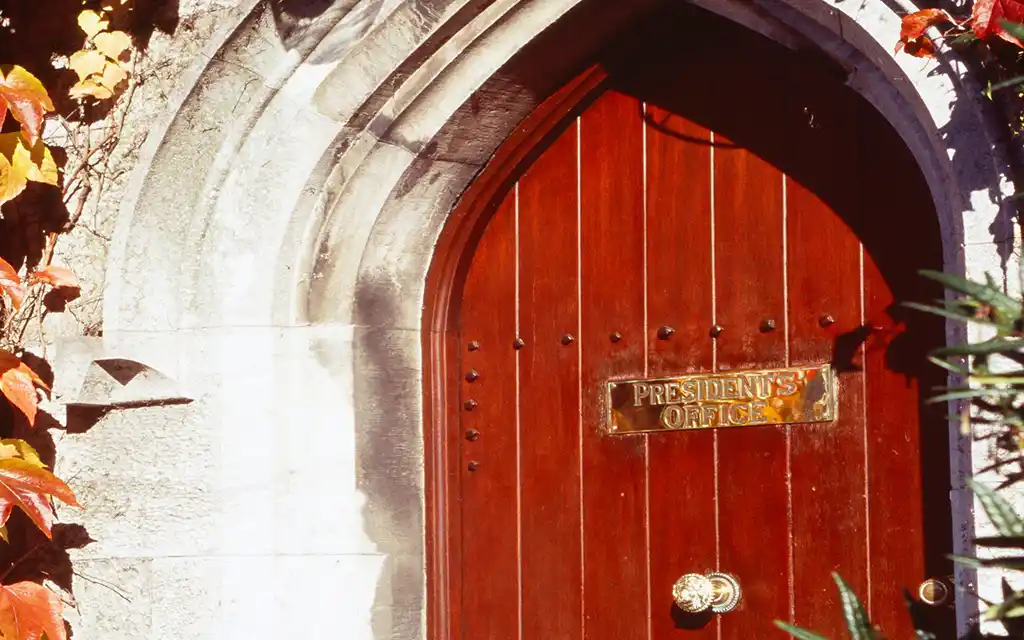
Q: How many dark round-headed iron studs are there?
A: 12